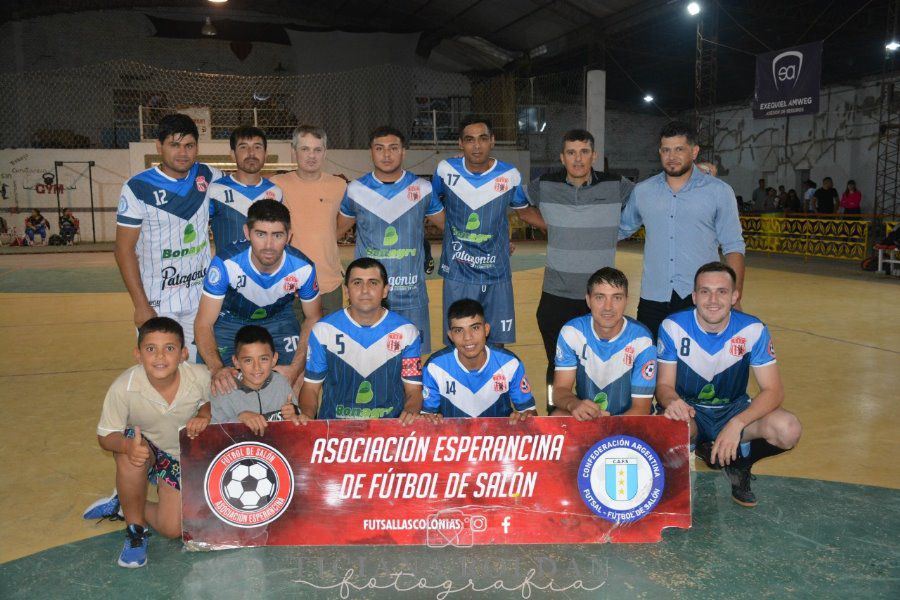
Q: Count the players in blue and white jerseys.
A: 9